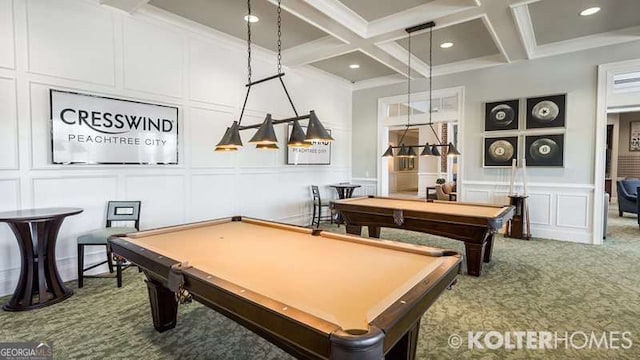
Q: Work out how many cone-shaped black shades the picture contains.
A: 12